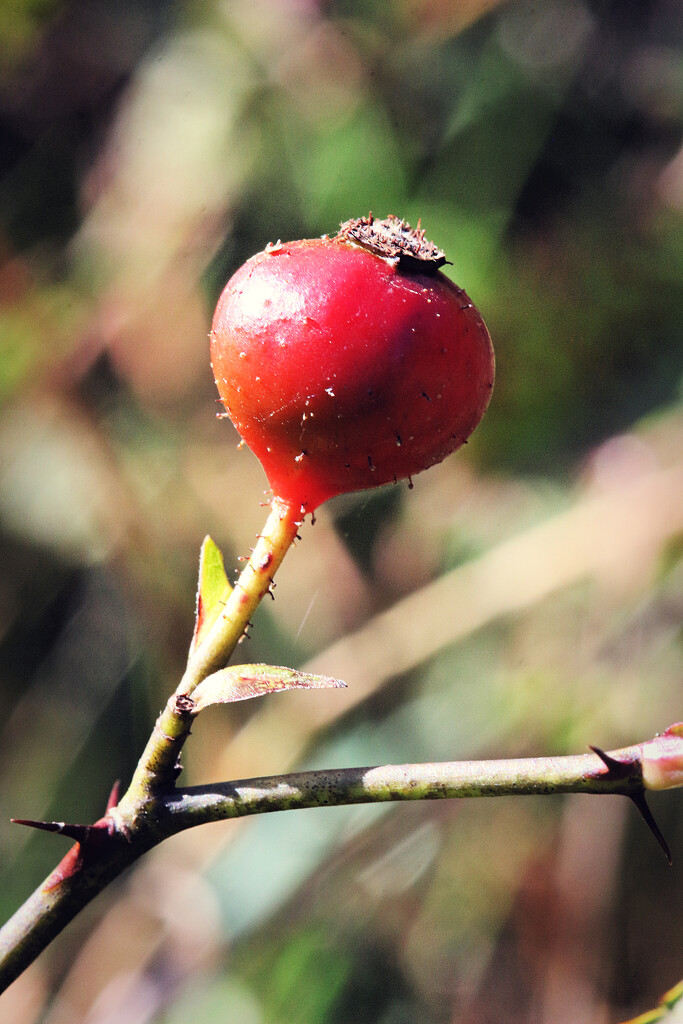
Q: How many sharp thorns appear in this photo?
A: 4